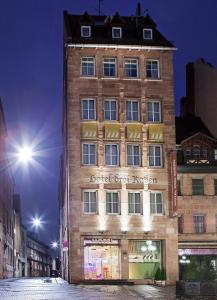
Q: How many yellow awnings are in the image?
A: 4